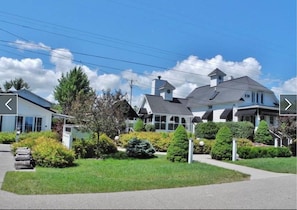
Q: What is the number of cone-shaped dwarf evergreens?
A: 4